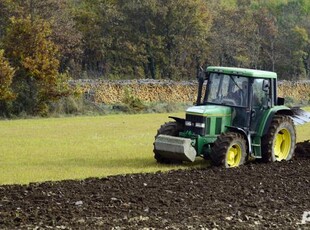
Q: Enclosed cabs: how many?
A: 1